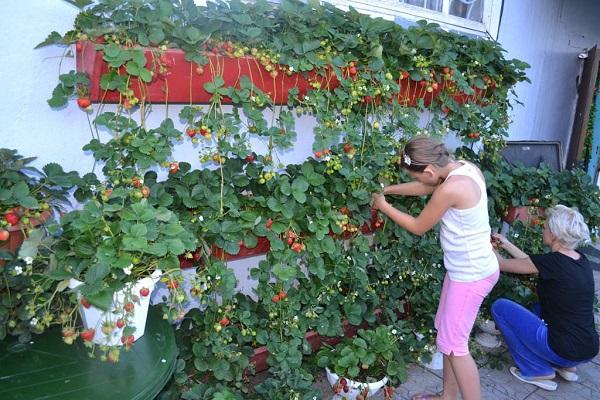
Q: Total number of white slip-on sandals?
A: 2